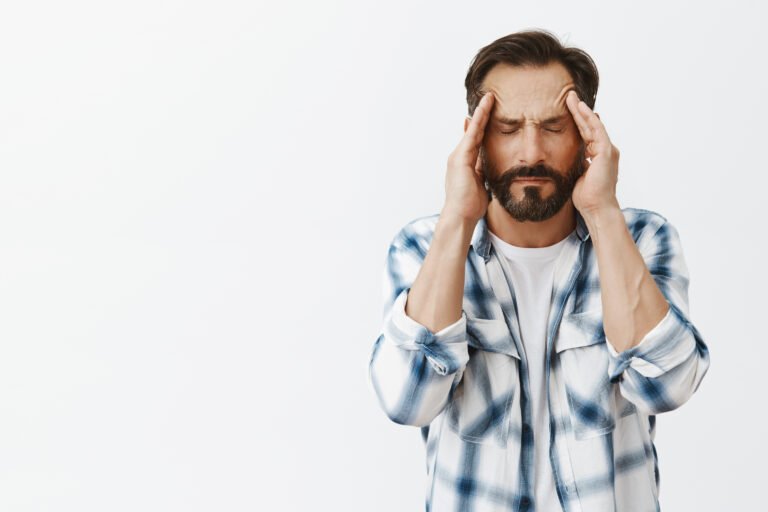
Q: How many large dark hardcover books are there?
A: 0